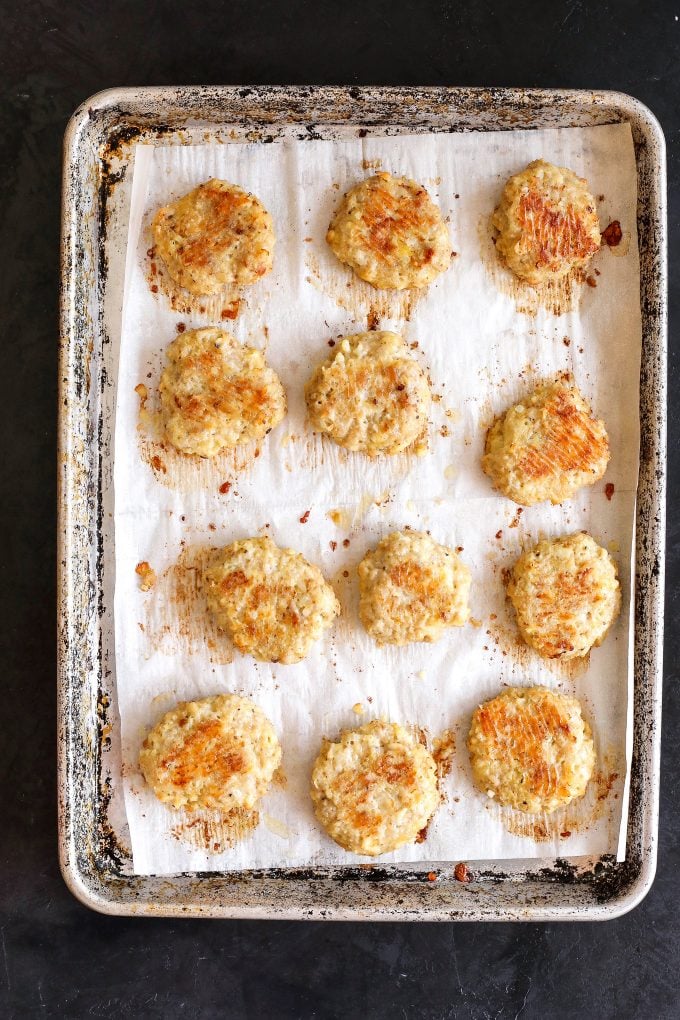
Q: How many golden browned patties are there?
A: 12